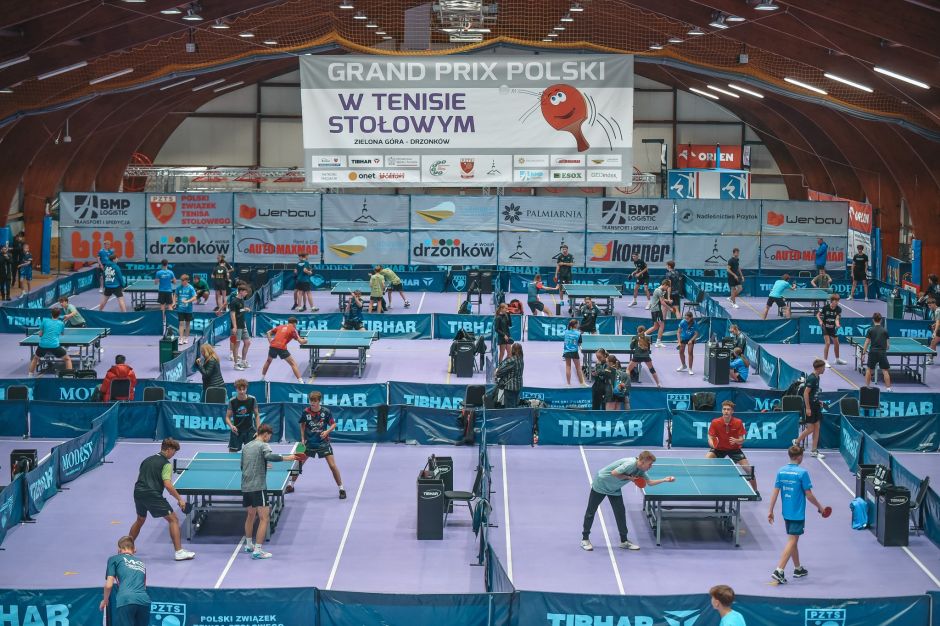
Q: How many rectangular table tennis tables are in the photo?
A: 10